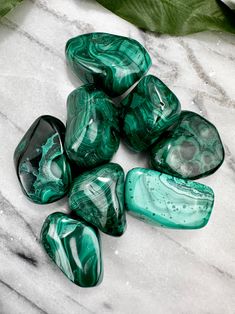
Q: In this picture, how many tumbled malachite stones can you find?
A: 8